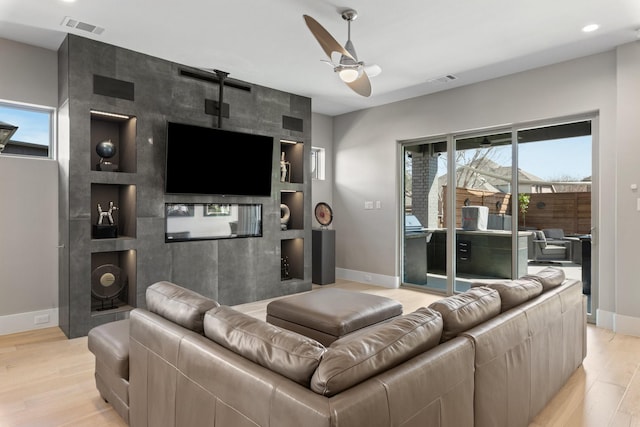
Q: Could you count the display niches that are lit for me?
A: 6